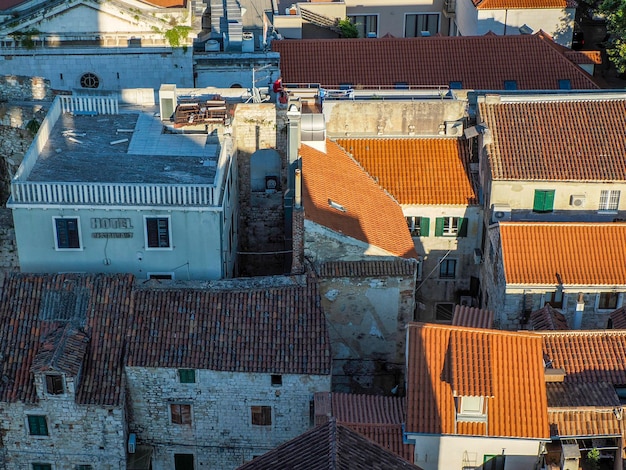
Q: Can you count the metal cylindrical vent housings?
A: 1